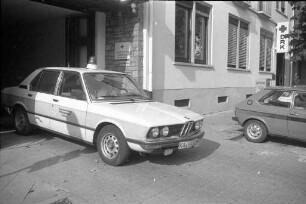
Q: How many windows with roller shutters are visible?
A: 2